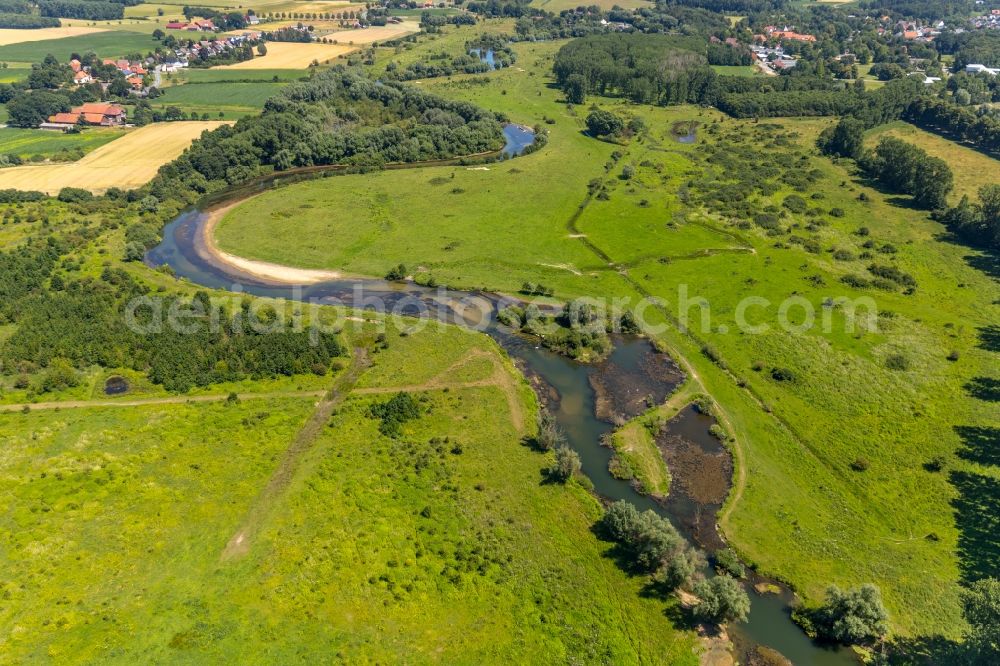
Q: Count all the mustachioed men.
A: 0